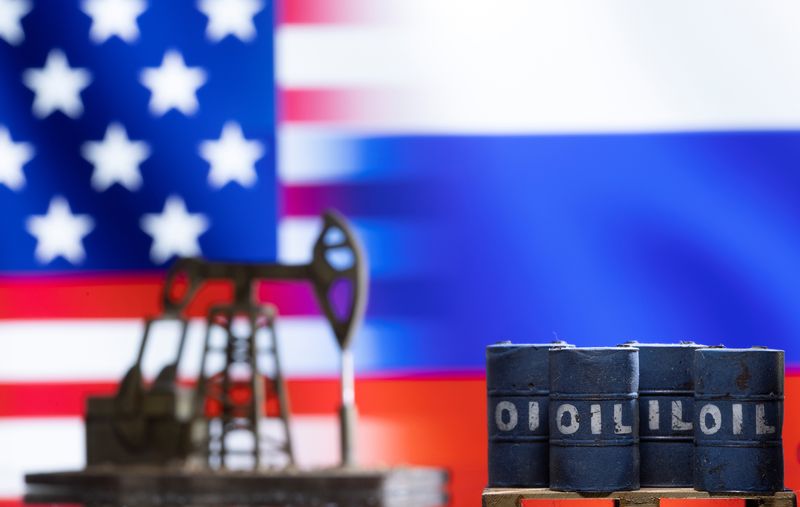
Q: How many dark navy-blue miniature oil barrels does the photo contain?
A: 4